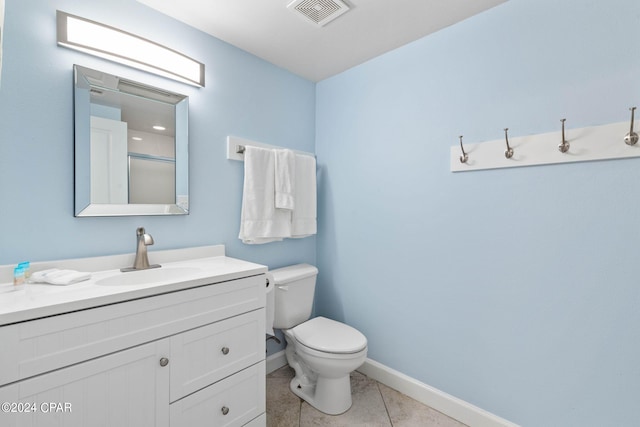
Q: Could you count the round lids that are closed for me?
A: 1